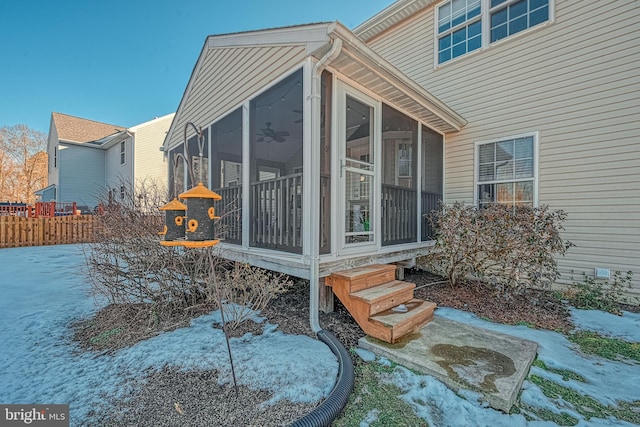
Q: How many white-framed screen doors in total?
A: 1